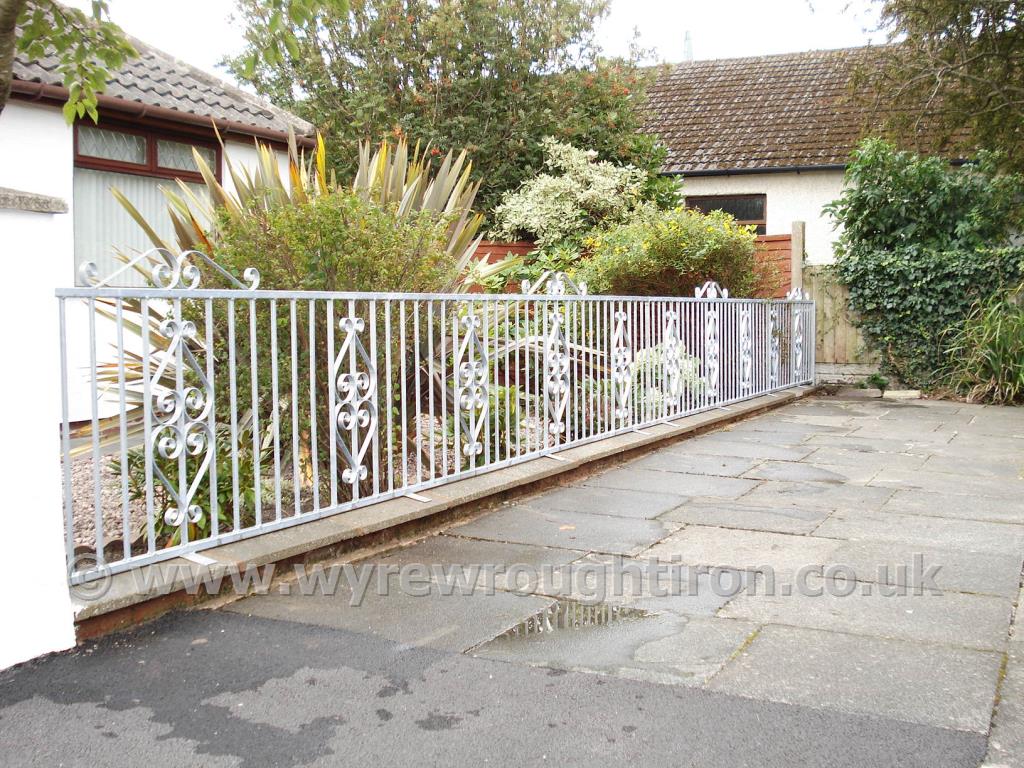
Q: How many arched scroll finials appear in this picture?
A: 4